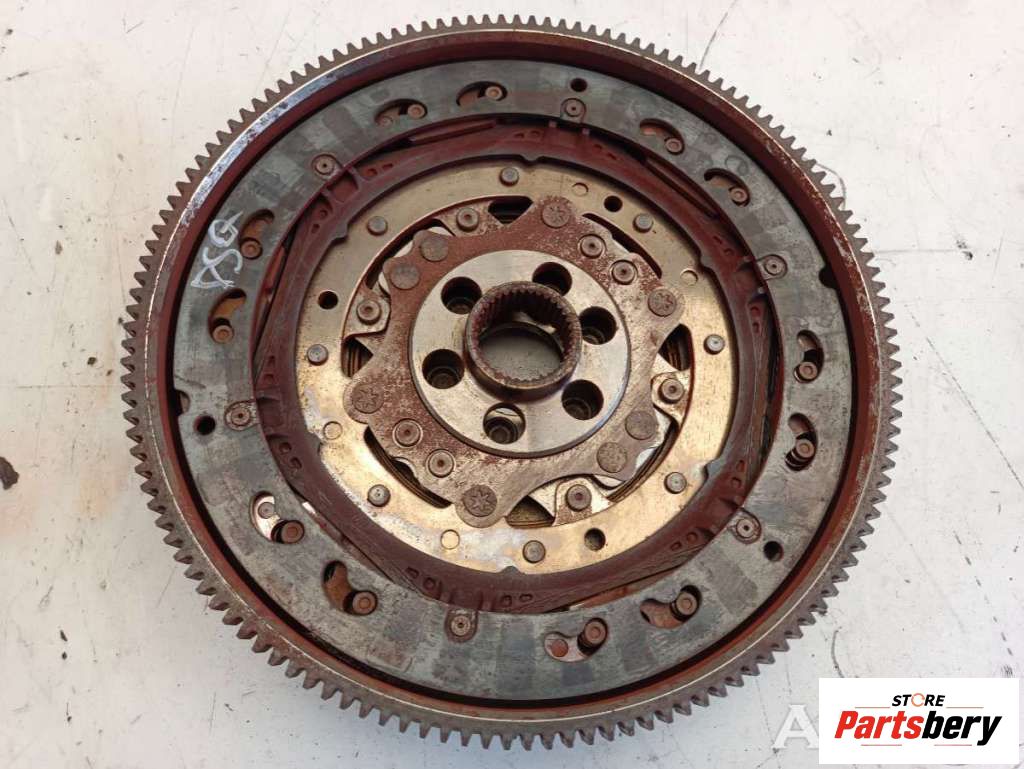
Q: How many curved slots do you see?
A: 12